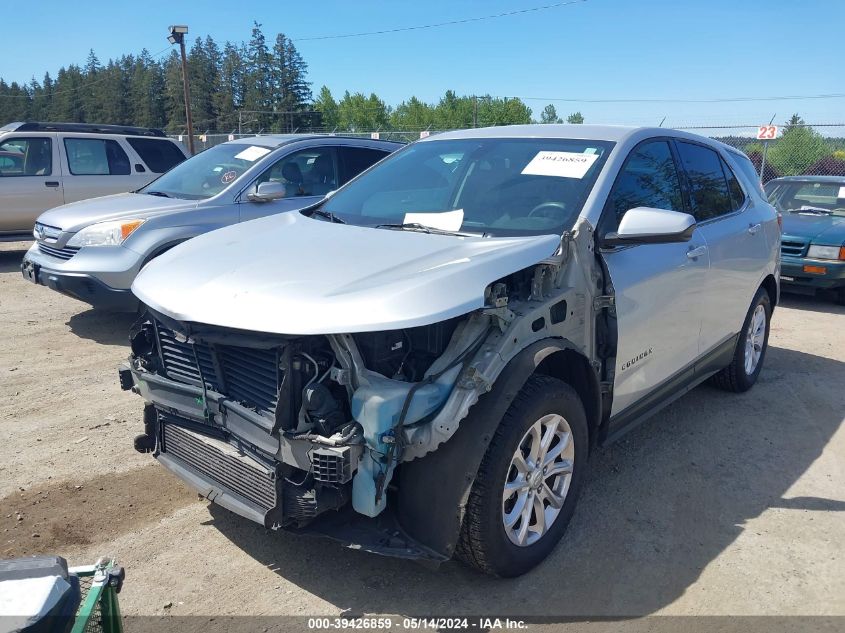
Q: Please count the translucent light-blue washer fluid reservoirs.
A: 1